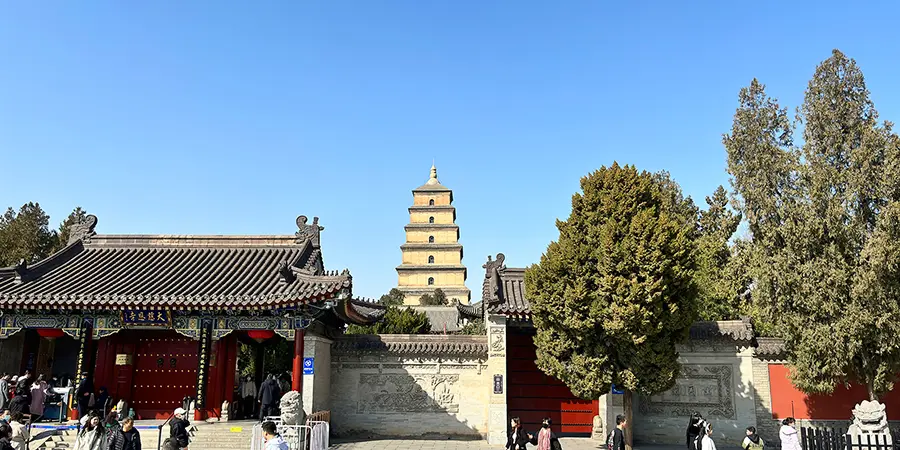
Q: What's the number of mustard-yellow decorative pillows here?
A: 0